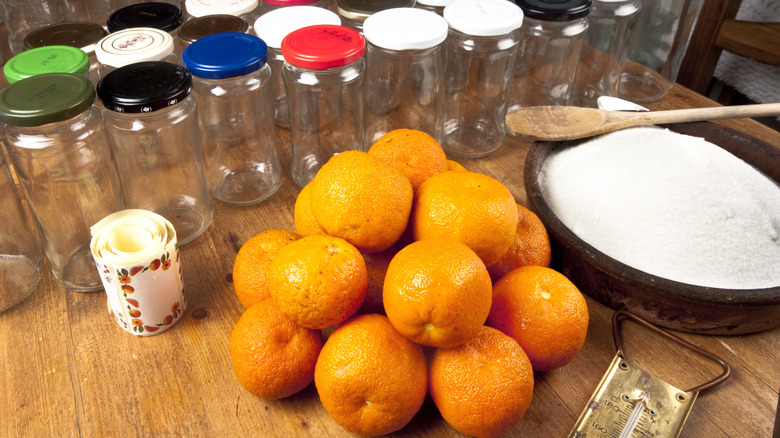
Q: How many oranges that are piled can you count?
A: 14